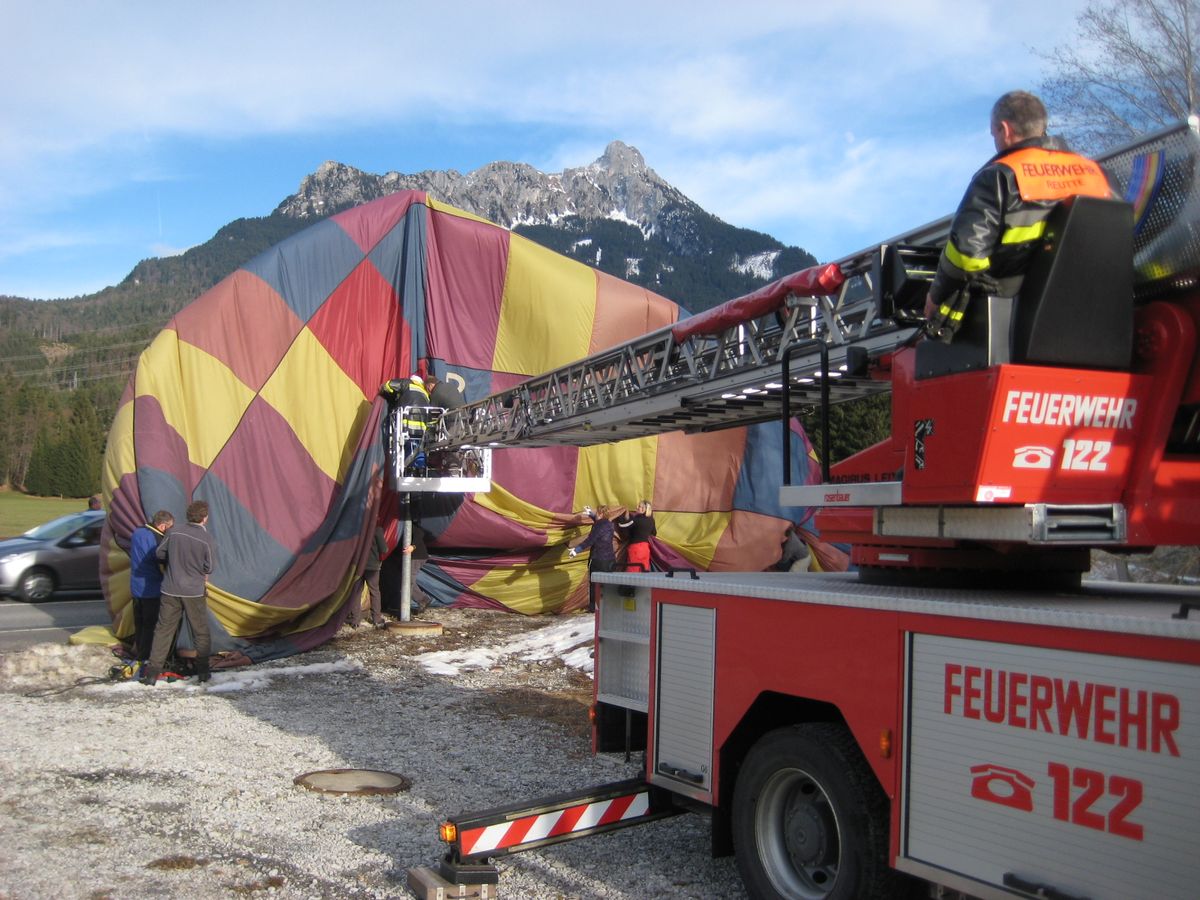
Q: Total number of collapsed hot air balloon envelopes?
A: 1